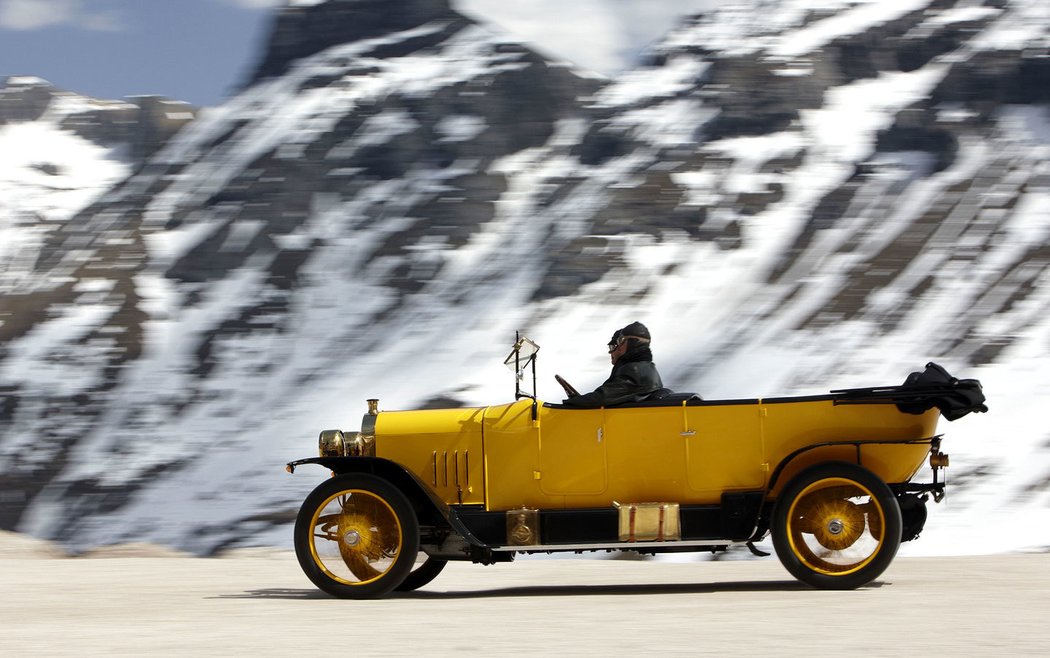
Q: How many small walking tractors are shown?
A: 0